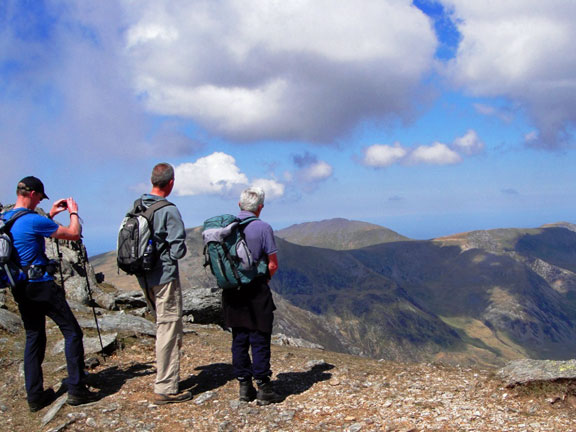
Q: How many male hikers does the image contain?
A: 3